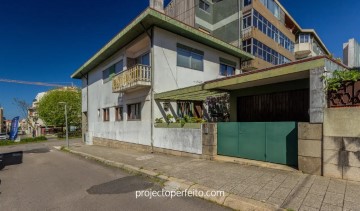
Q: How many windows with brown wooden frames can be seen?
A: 3